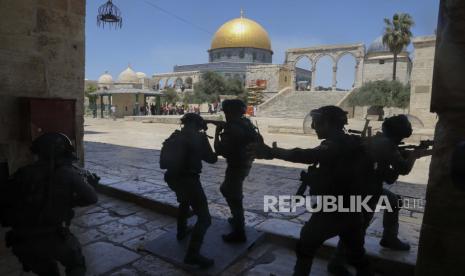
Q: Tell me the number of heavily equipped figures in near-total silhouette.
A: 5